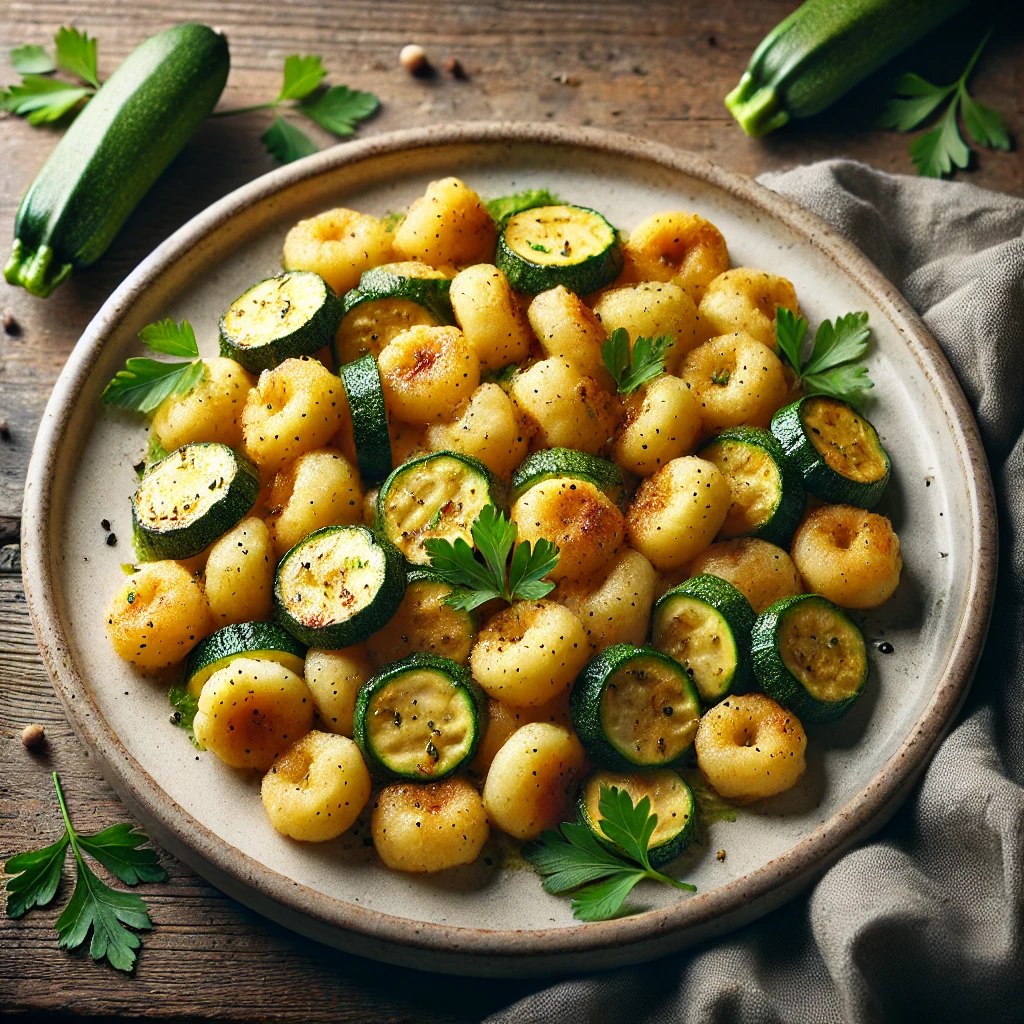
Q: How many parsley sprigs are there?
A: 9